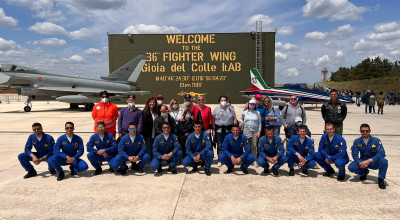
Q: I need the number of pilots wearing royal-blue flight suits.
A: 11